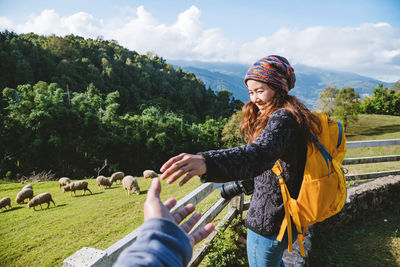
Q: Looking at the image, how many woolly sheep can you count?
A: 10